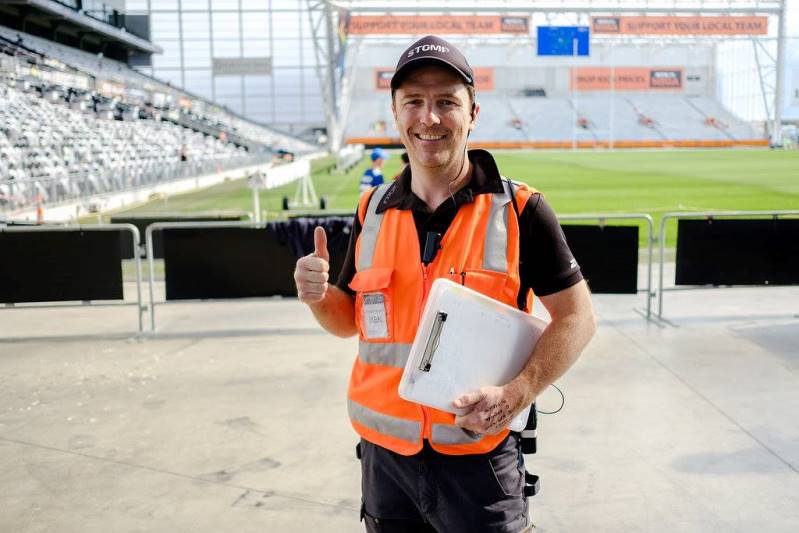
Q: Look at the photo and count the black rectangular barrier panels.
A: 4